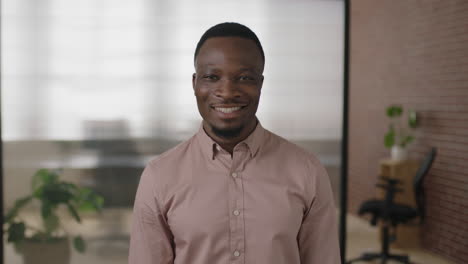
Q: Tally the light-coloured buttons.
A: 3